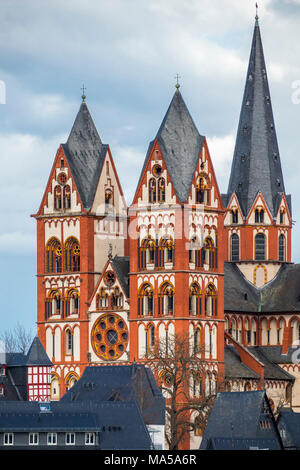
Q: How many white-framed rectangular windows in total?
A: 5